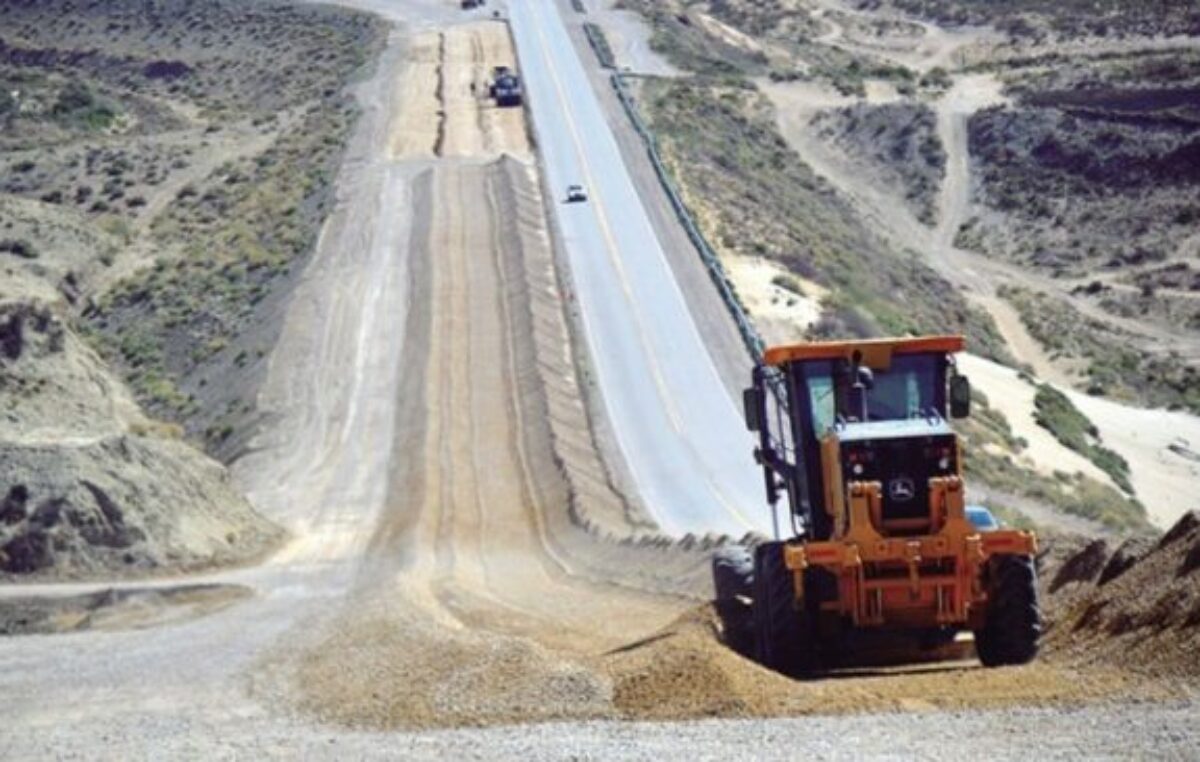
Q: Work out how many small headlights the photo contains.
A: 2